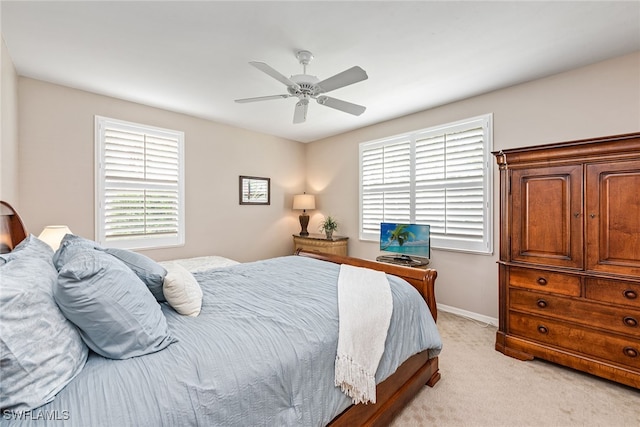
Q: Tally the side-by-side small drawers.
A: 2